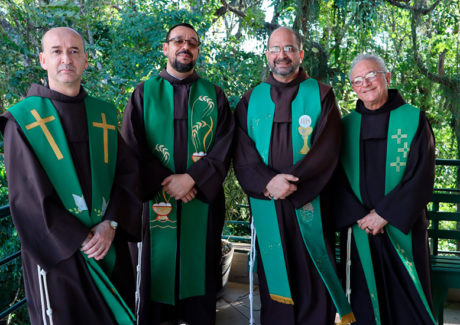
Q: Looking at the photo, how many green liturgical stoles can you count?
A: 4